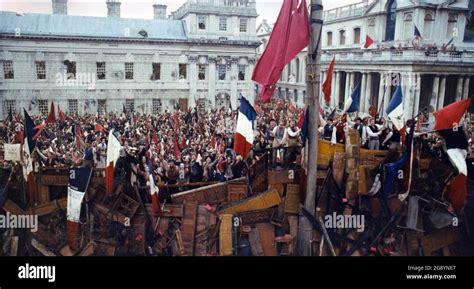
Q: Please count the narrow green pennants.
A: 0